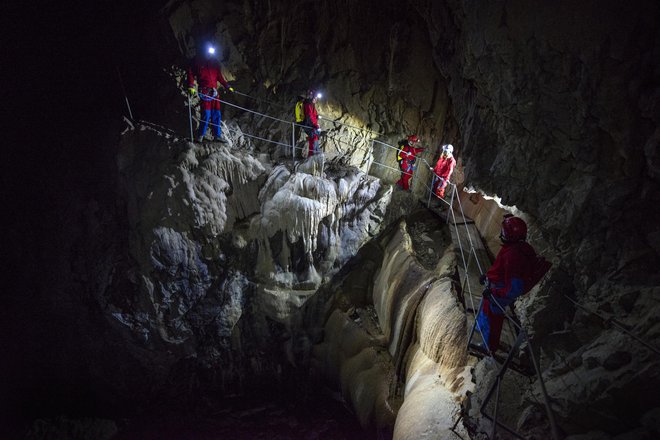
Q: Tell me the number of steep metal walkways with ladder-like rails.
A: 1